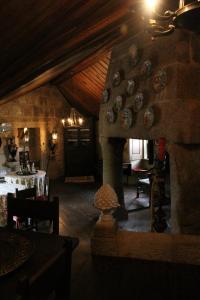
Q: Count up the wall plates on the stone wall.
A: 11